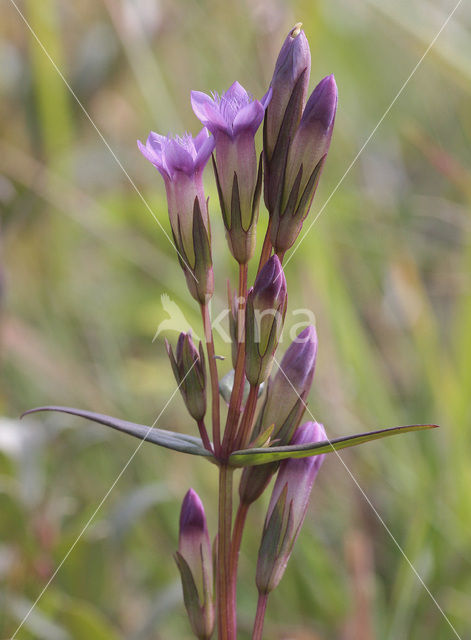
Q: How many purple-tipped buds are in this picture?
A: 7